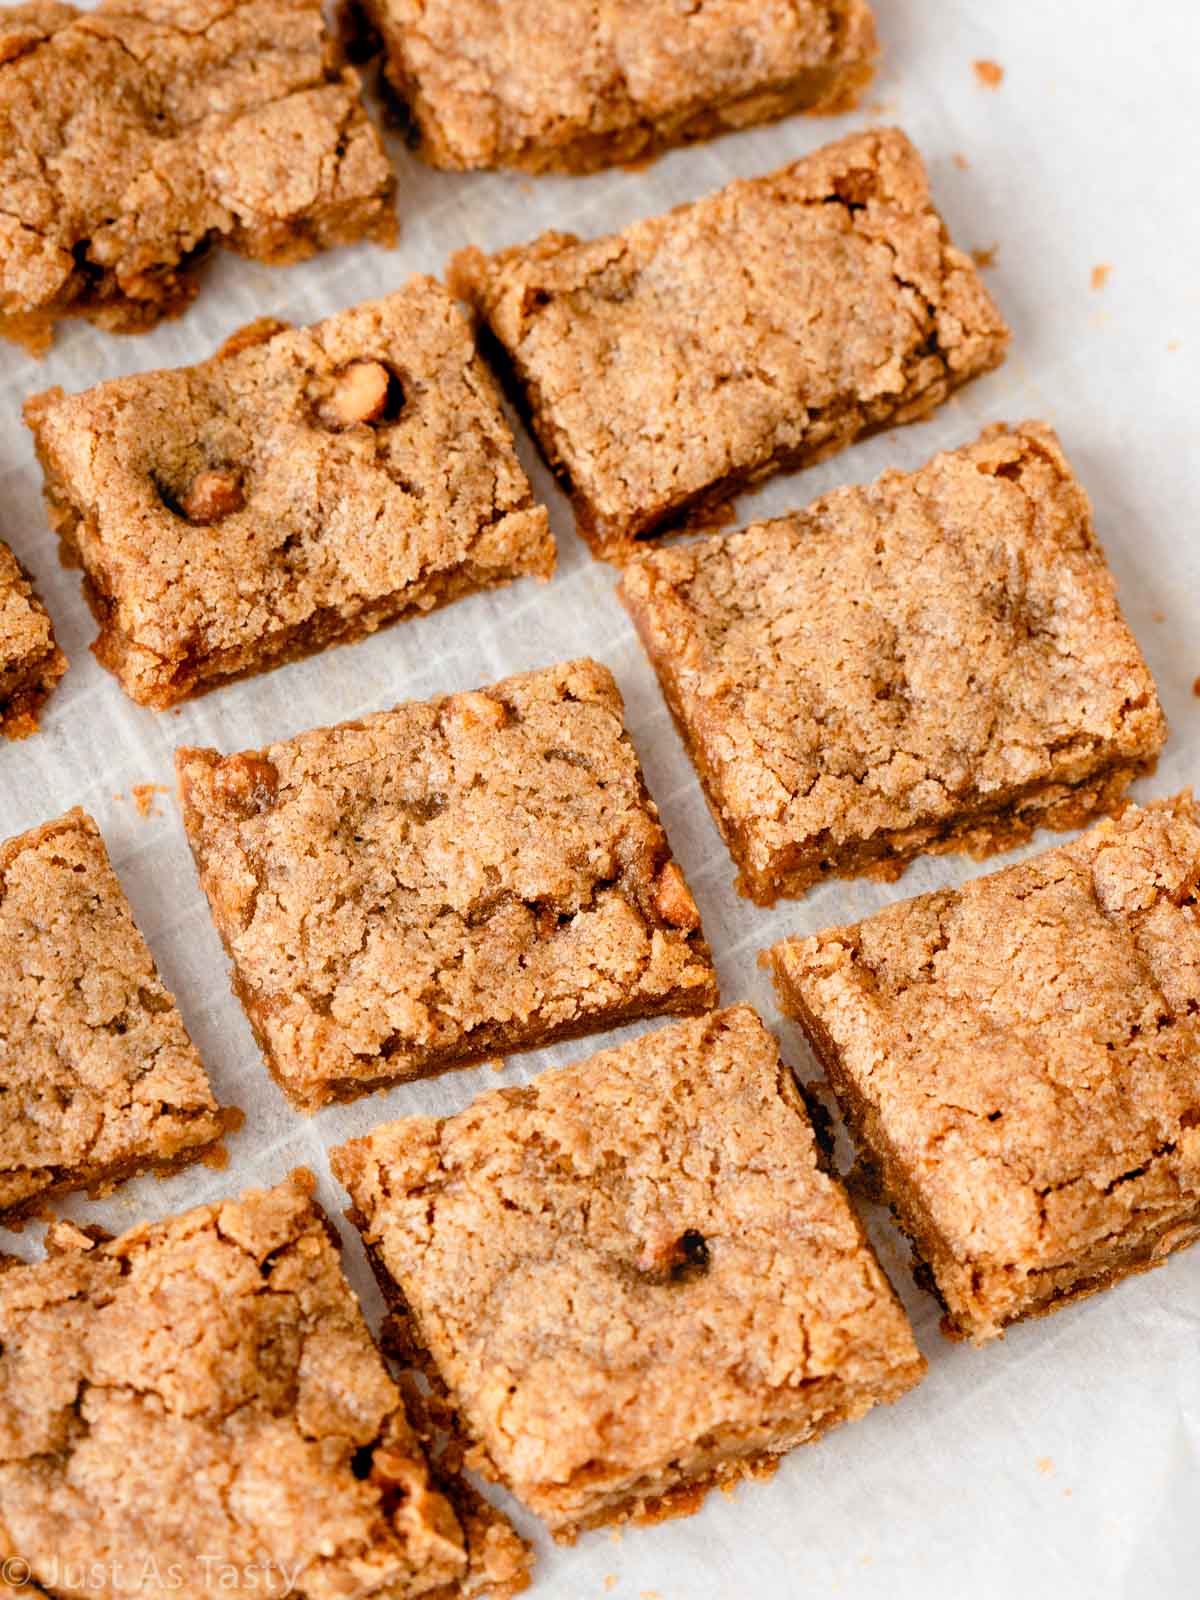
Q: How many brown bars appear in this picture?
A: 11